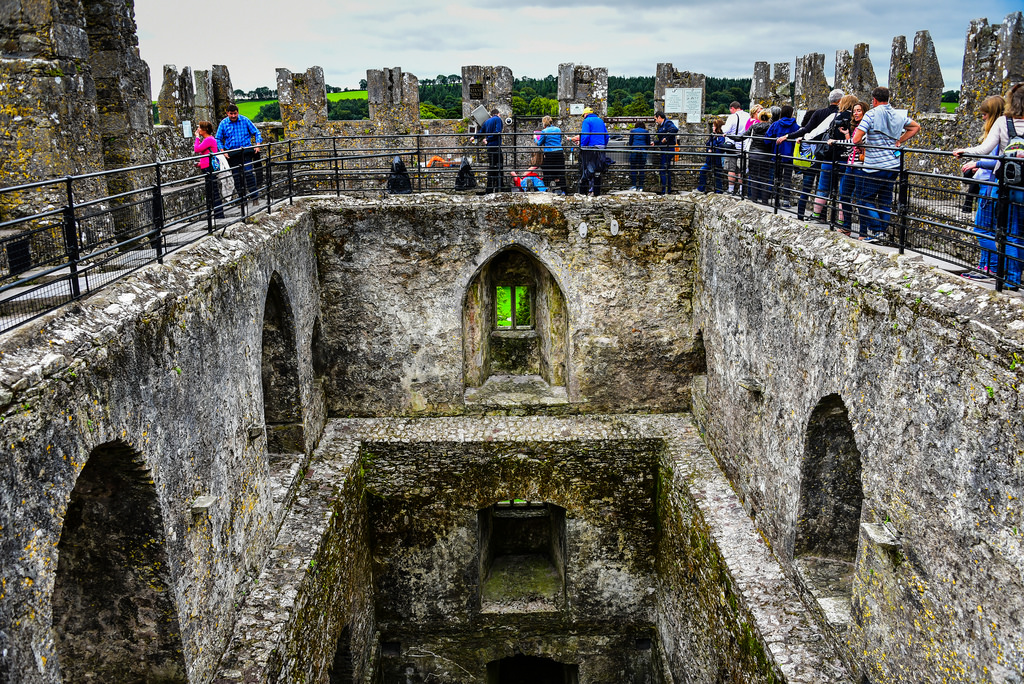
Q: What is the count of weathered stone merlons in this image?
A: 12